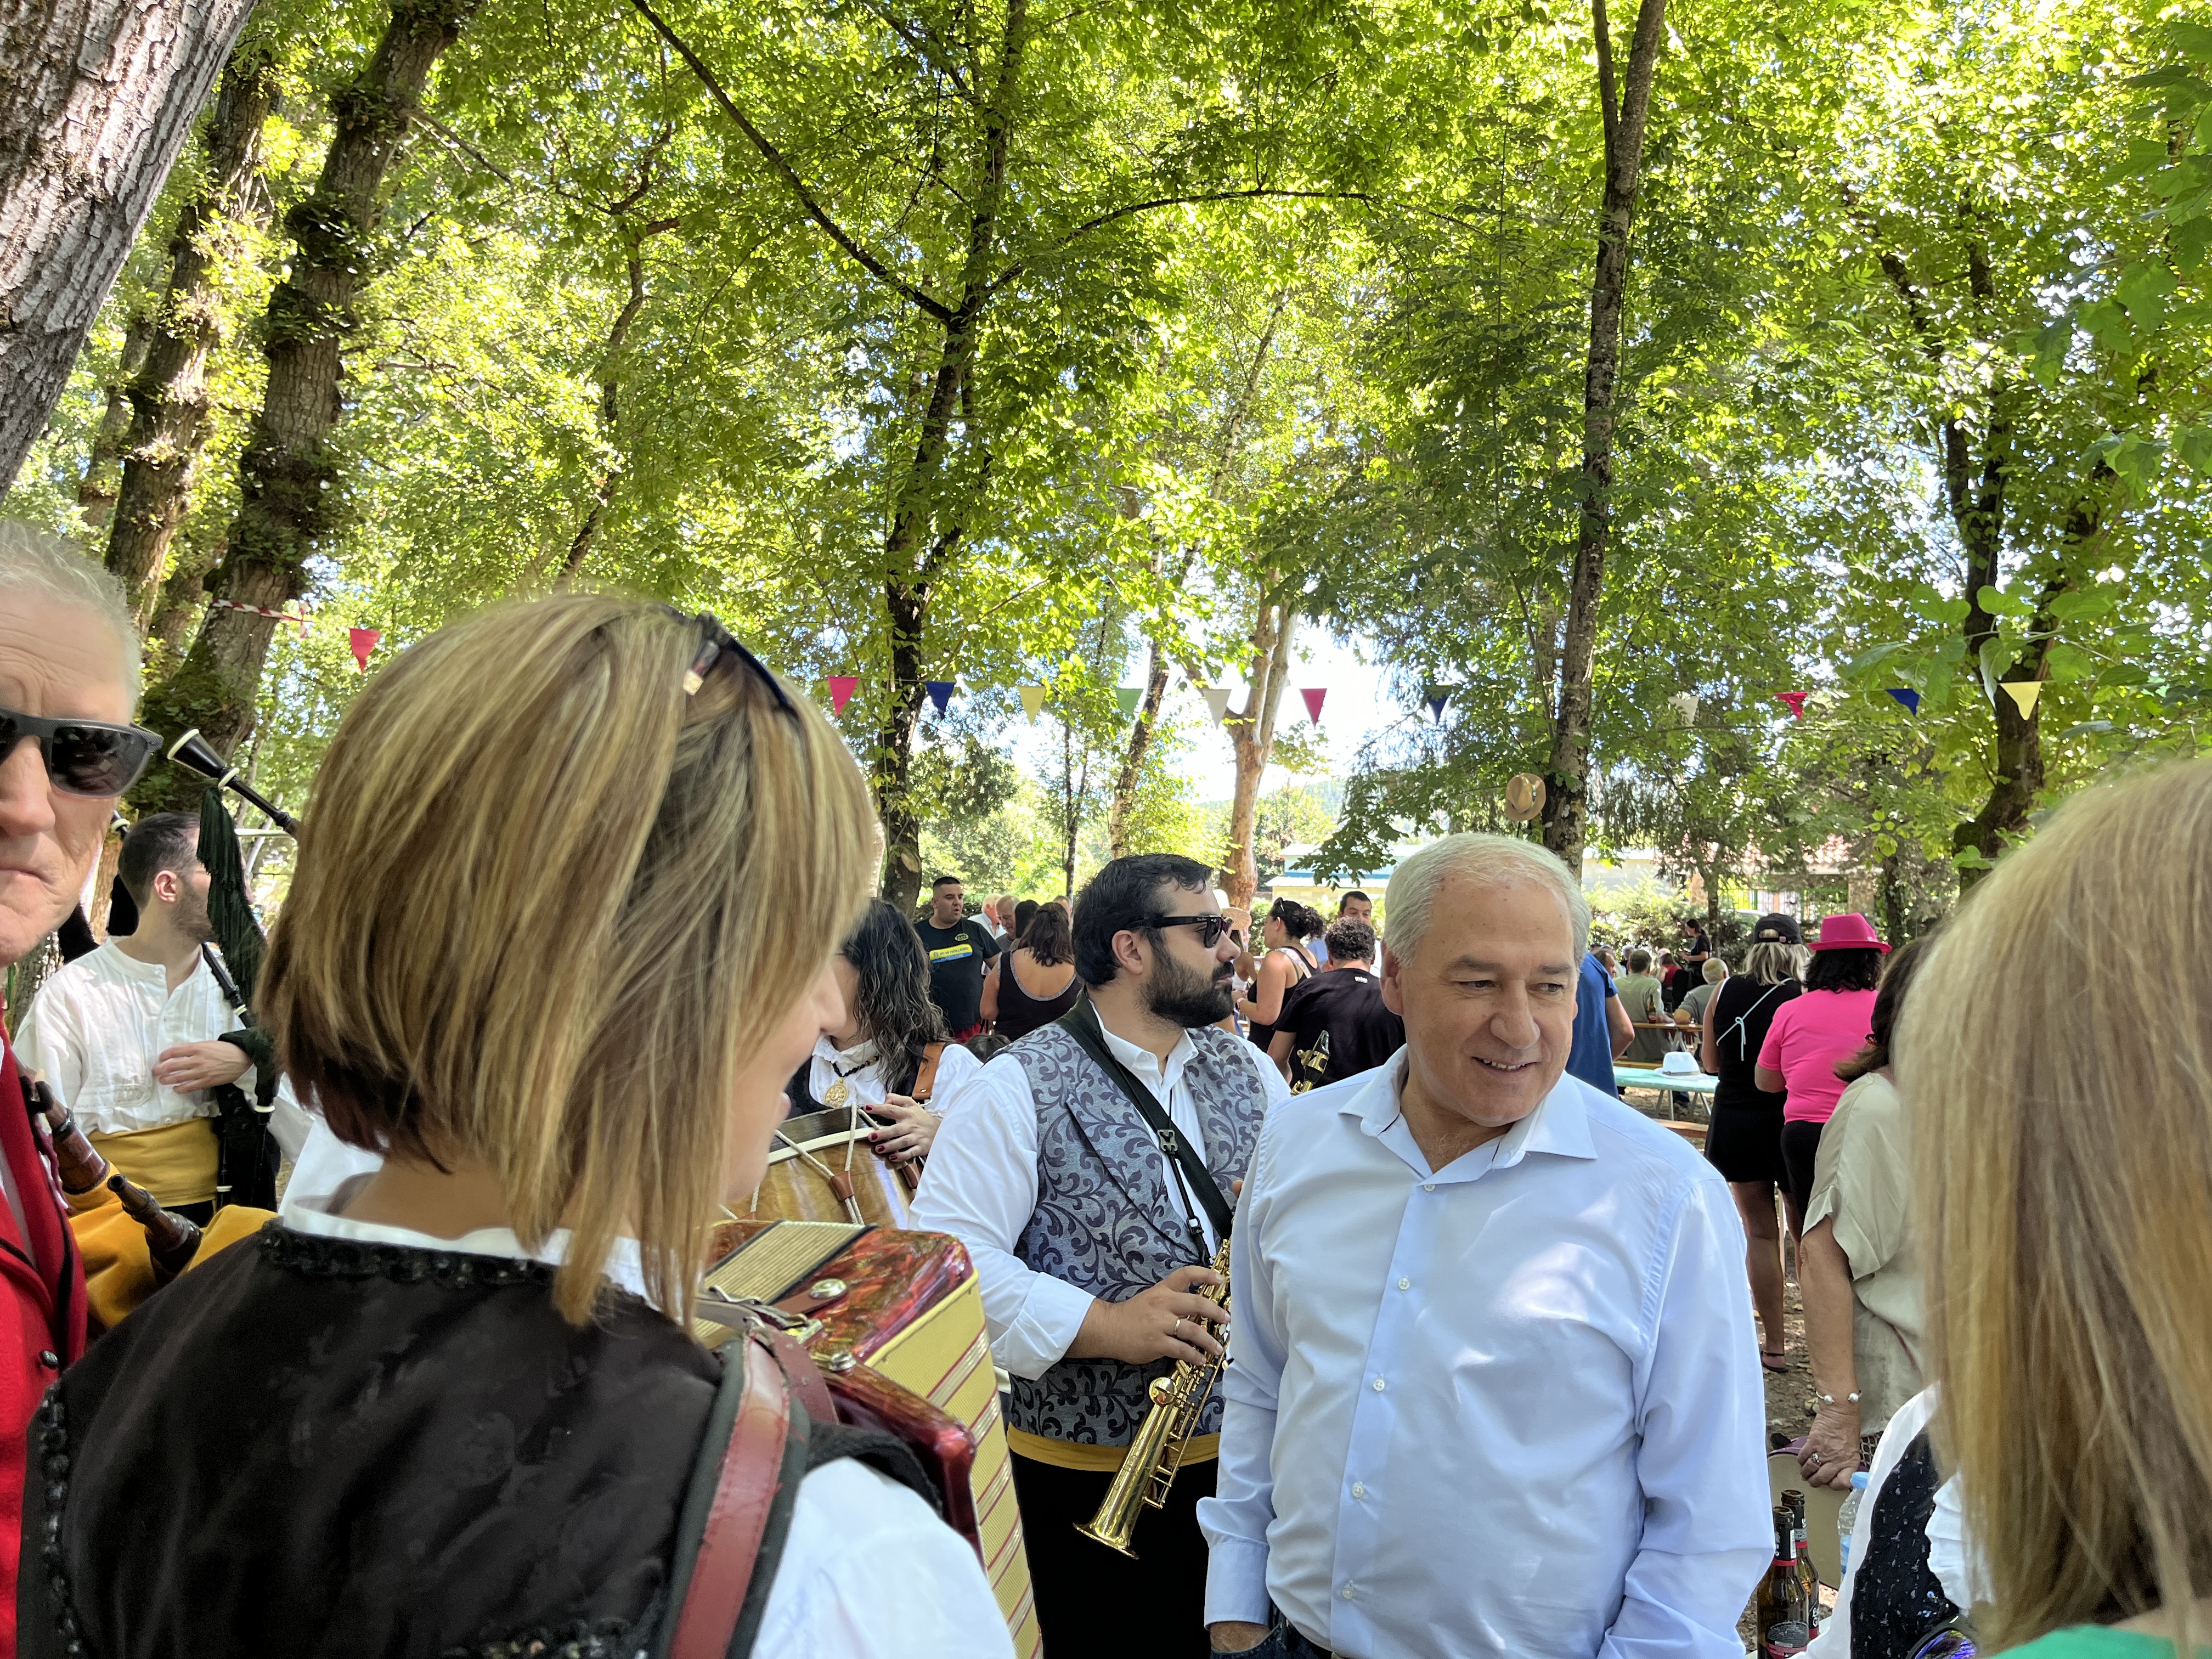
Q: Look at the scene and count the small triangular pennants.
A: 12